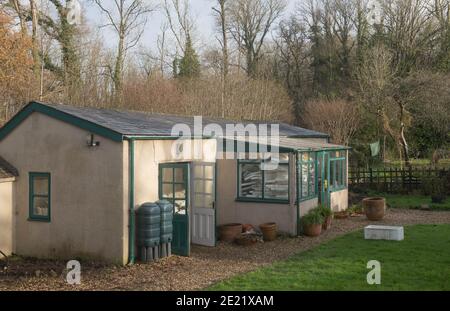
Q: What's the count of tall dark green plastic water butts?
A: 2